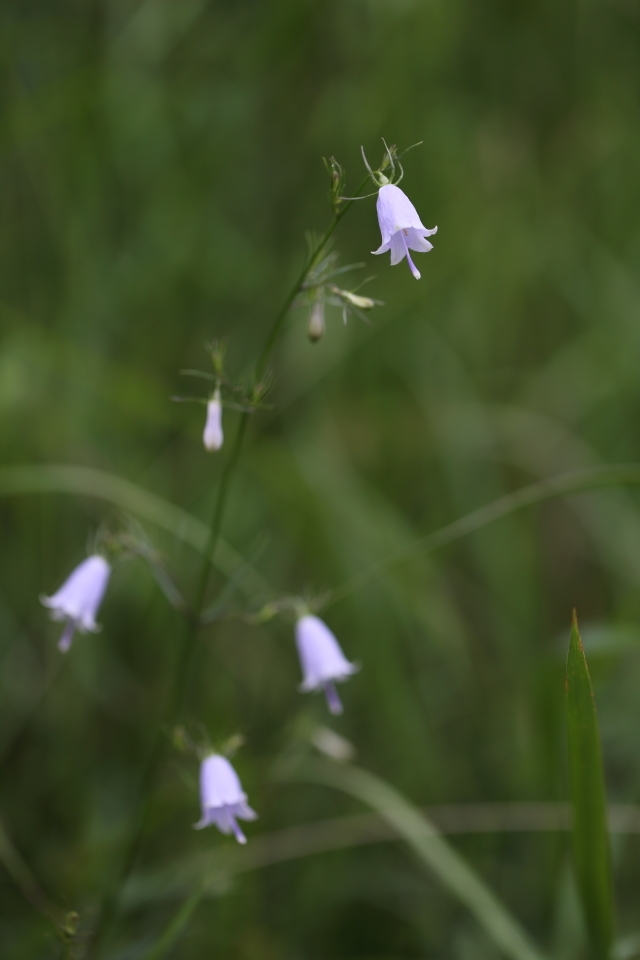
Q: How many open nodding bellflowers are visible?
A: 4